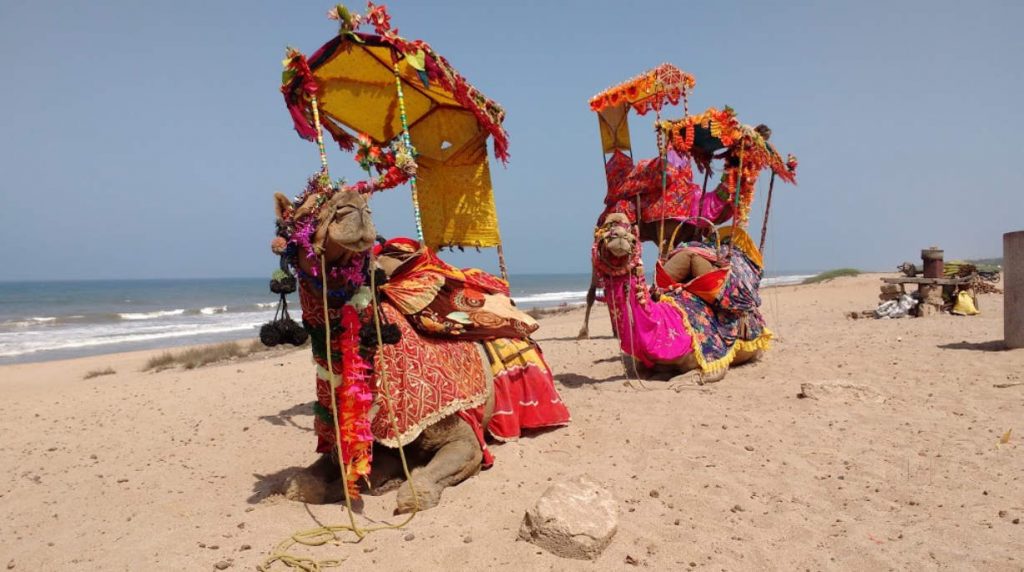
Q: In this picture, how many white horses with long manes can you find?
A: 0